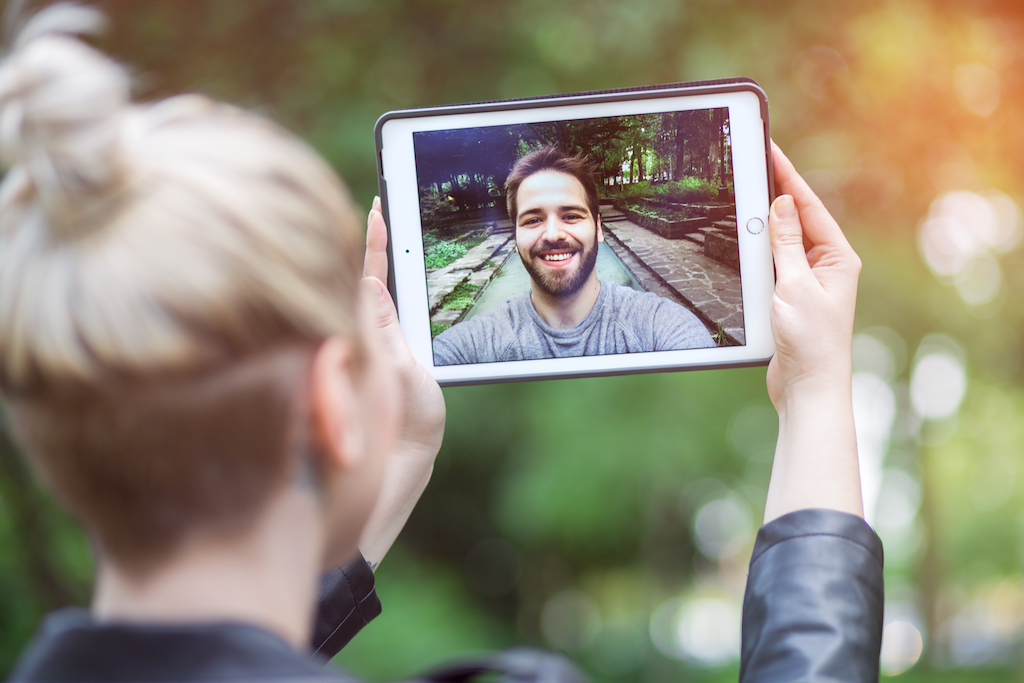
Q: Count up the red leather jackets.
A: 0